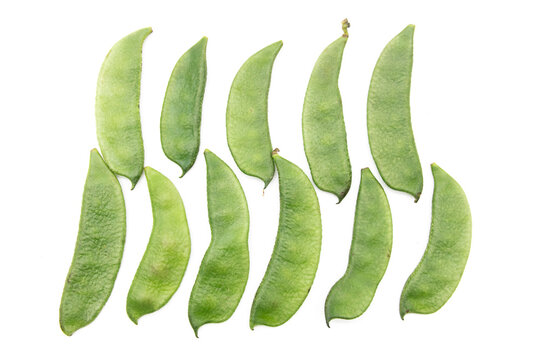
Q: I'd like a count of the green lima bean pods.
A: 11